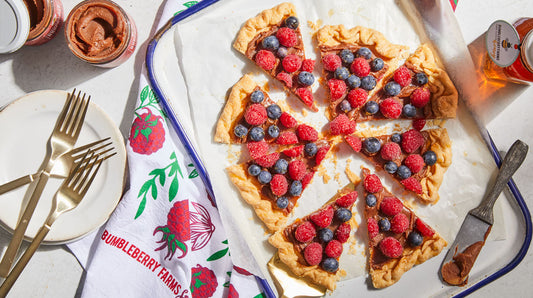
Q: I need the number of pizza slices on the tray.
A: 8